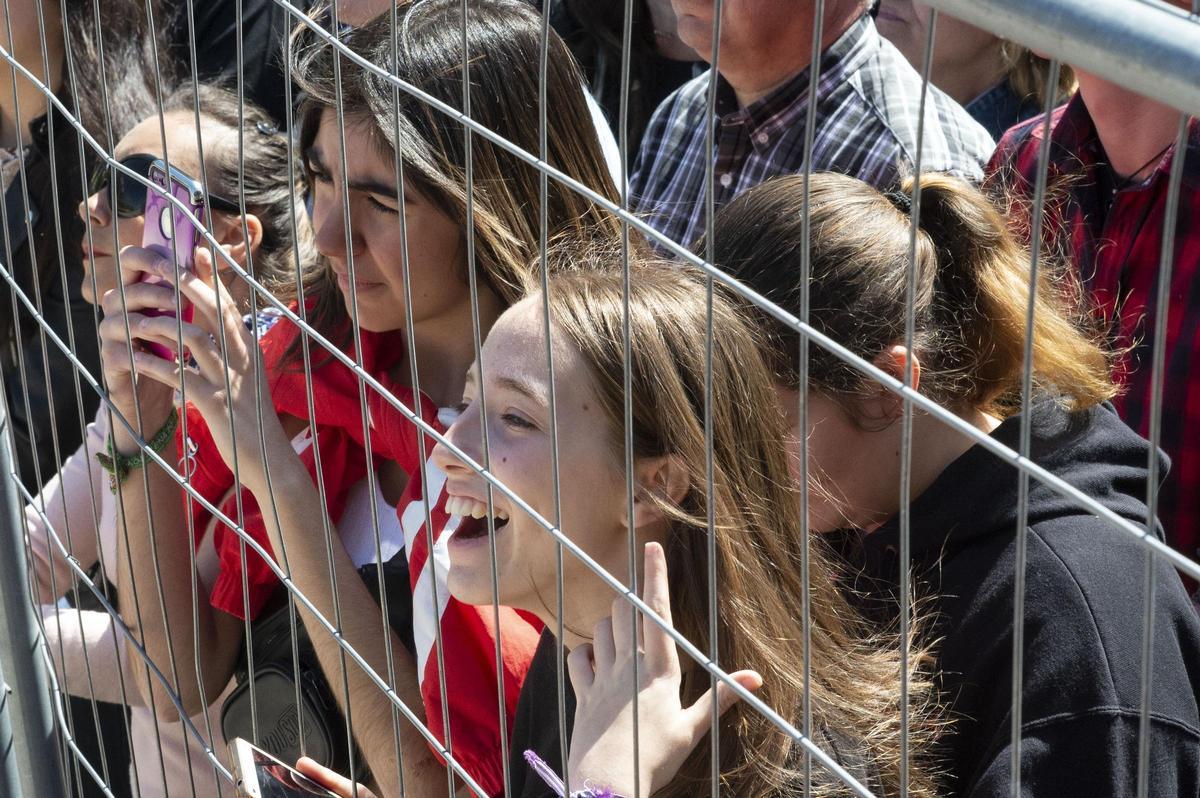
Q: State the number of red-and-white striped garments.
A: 1